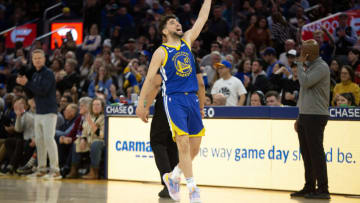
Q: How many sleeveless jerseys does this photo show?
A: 1